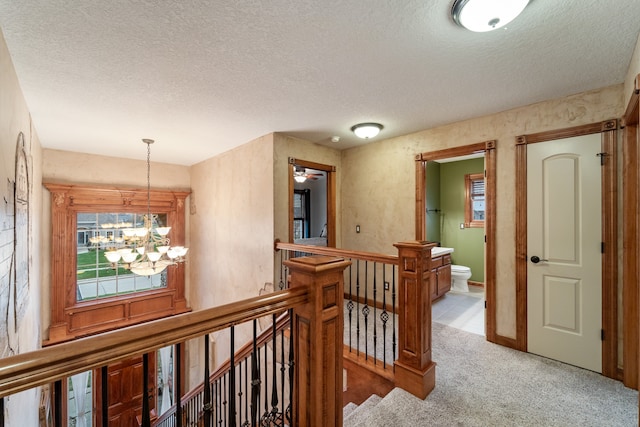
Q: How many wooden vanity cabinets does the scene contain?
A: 1